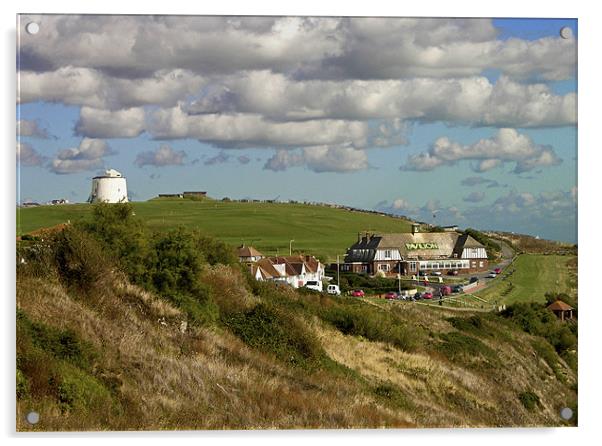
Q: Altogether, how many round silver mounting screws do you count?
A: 4